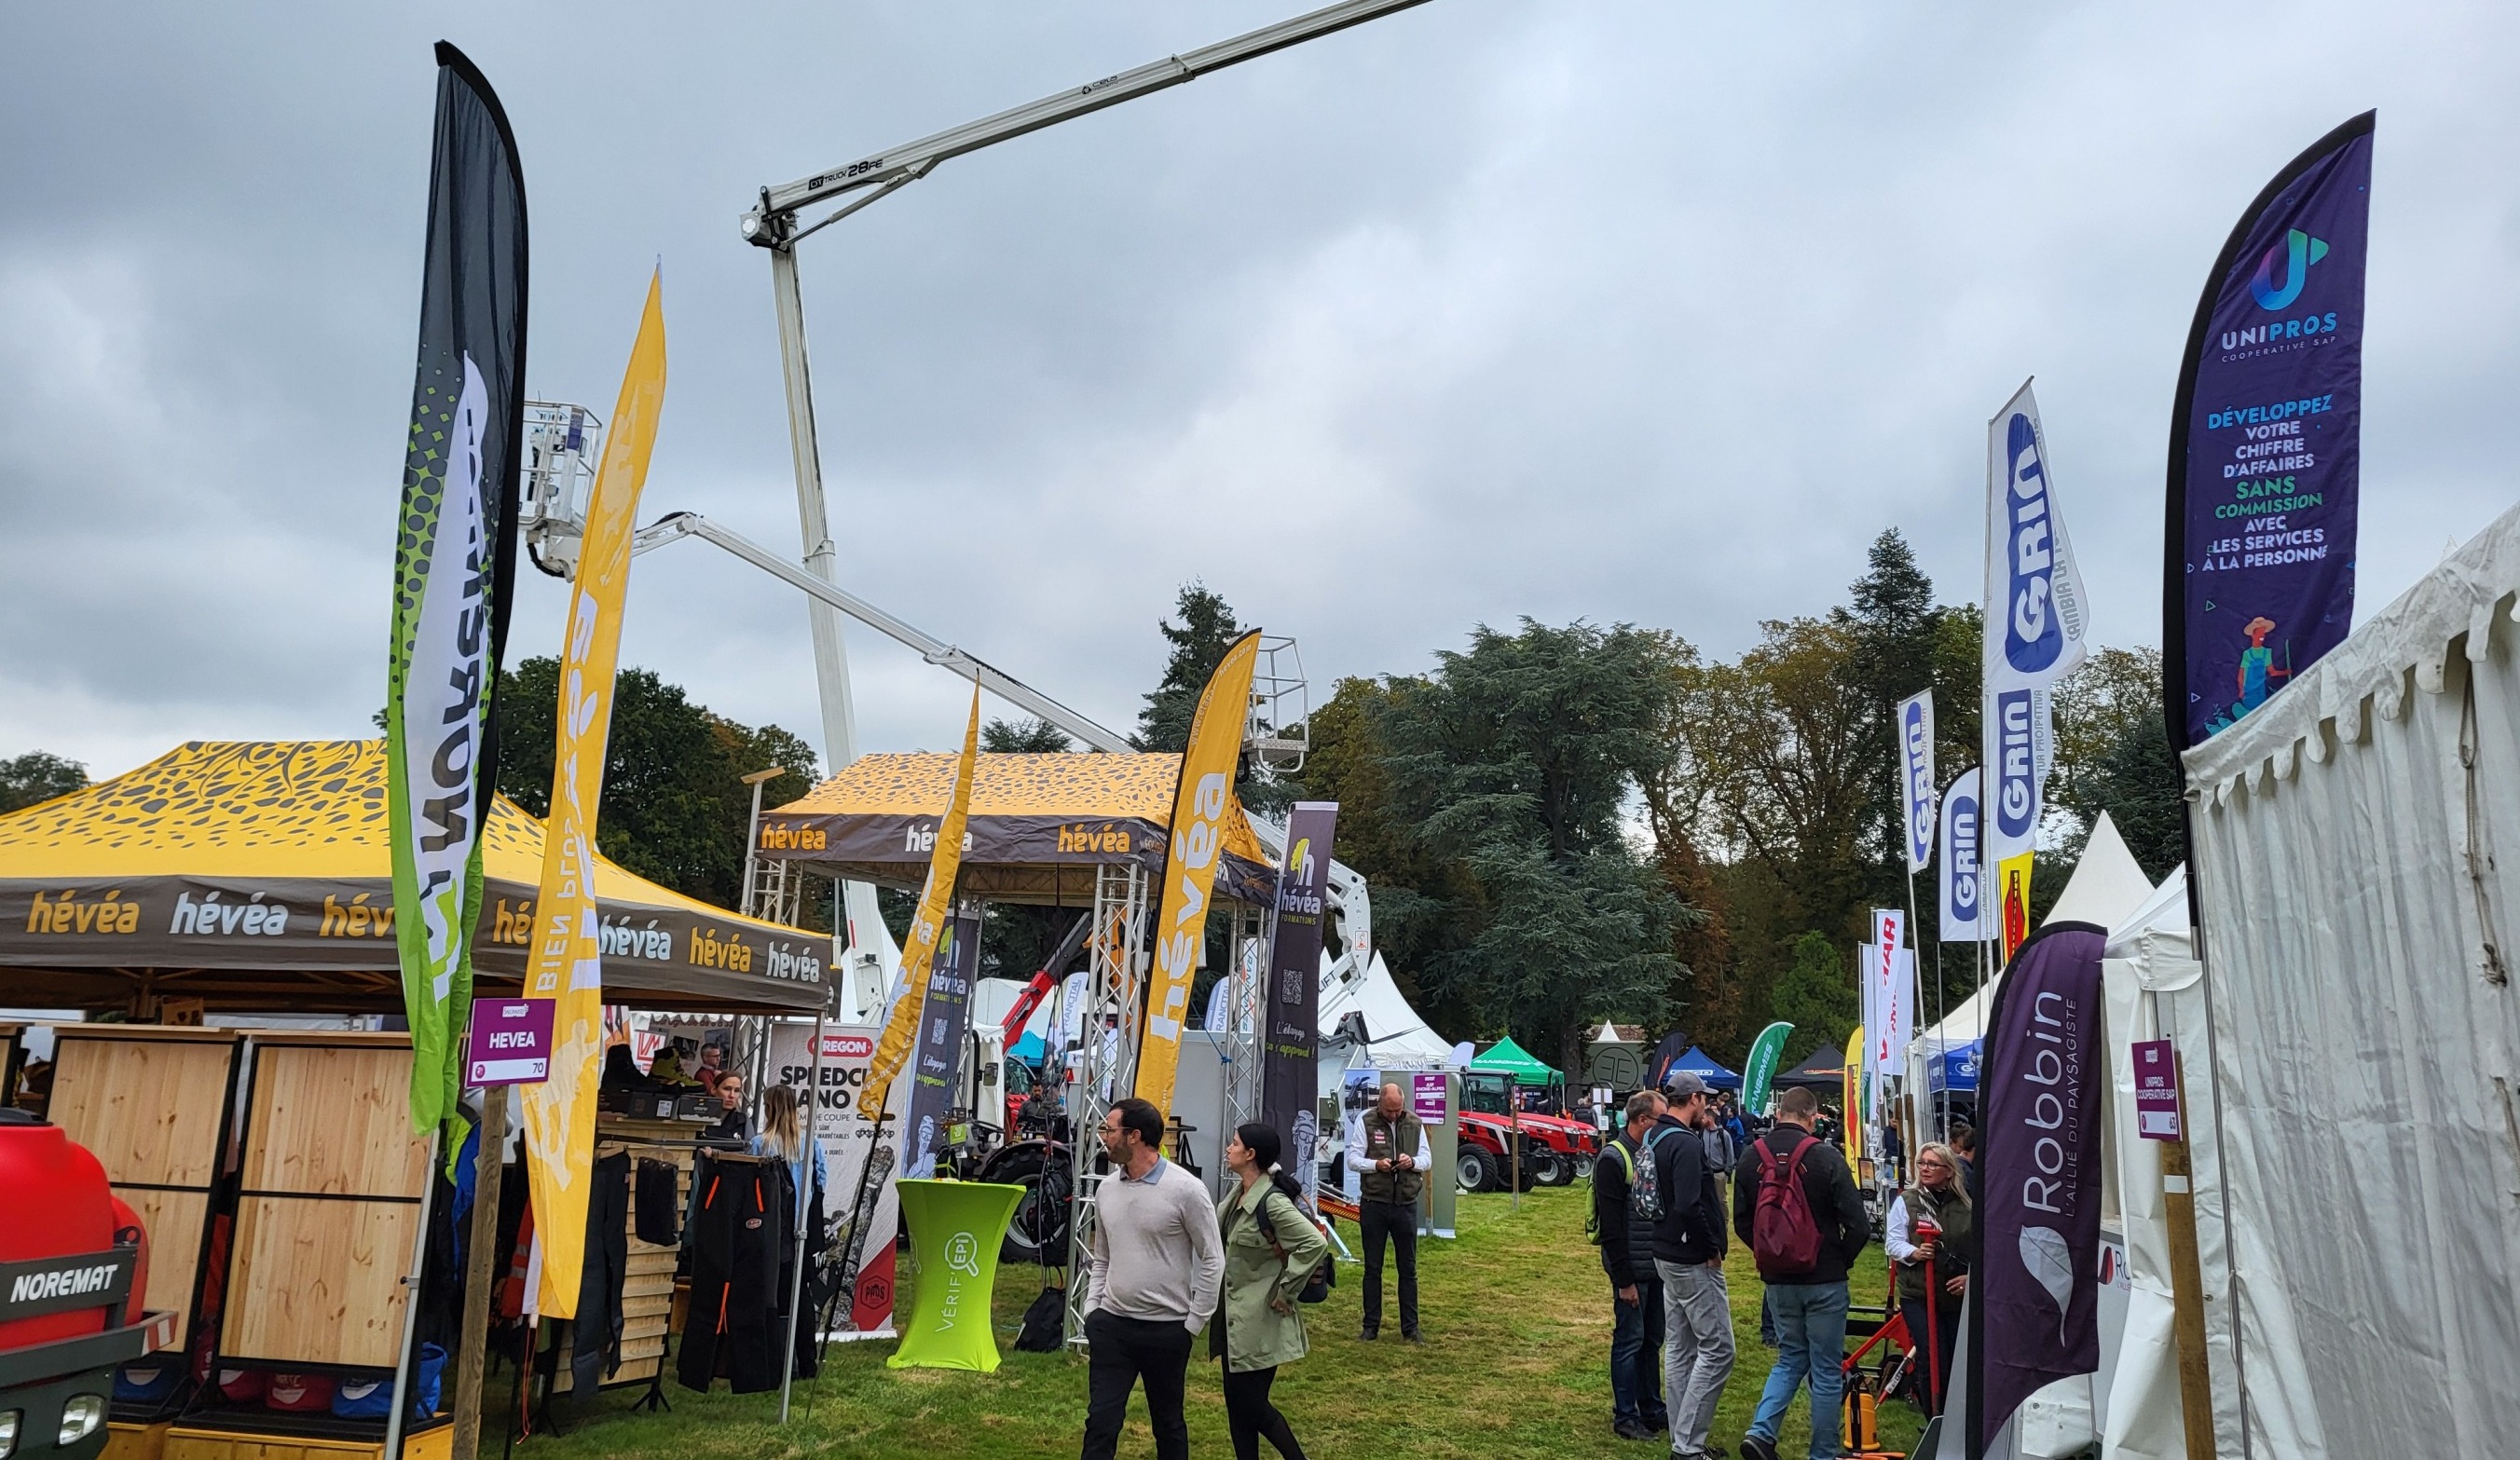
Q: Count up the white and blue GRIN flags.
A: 4